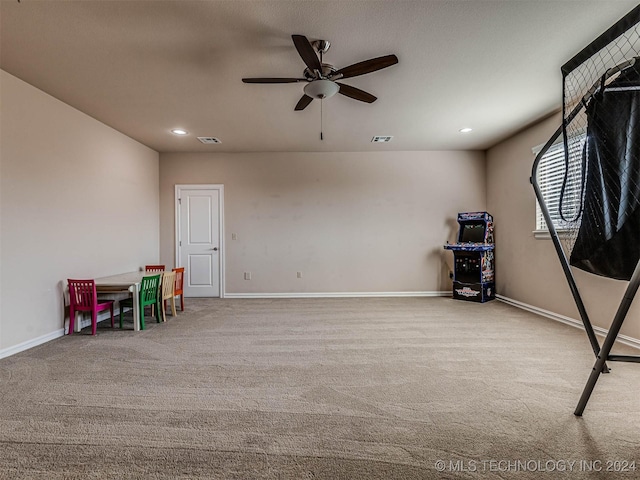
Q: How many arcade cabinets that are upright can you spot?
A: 1